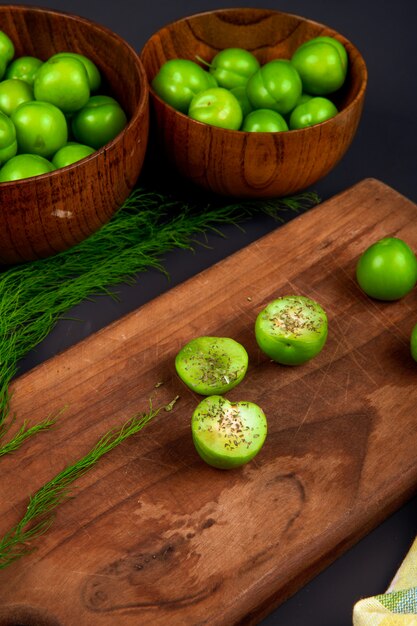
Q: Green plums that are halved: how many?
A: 3